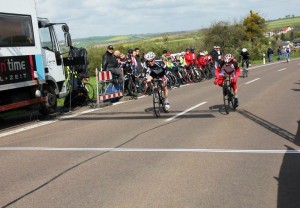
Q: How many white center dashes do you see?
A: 3